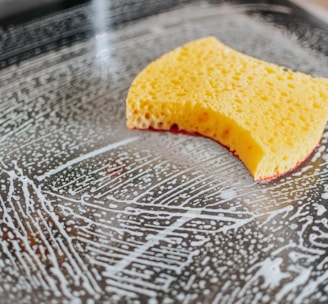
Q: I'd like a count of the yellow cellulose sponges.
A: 1